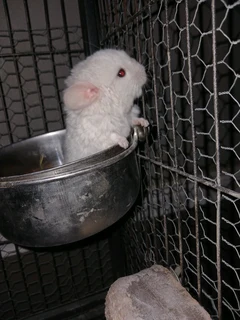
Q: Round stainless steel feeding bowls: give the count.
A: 1